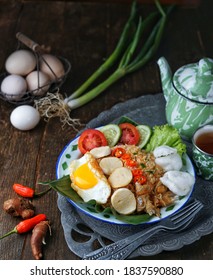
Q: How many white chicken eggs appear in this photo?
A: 1